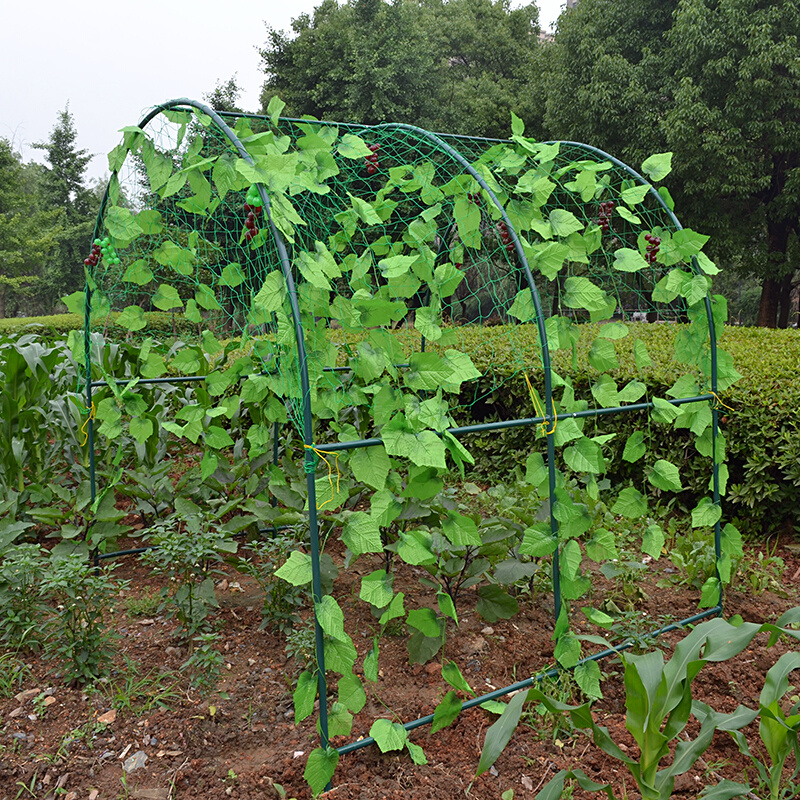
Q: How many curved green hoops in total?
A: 3